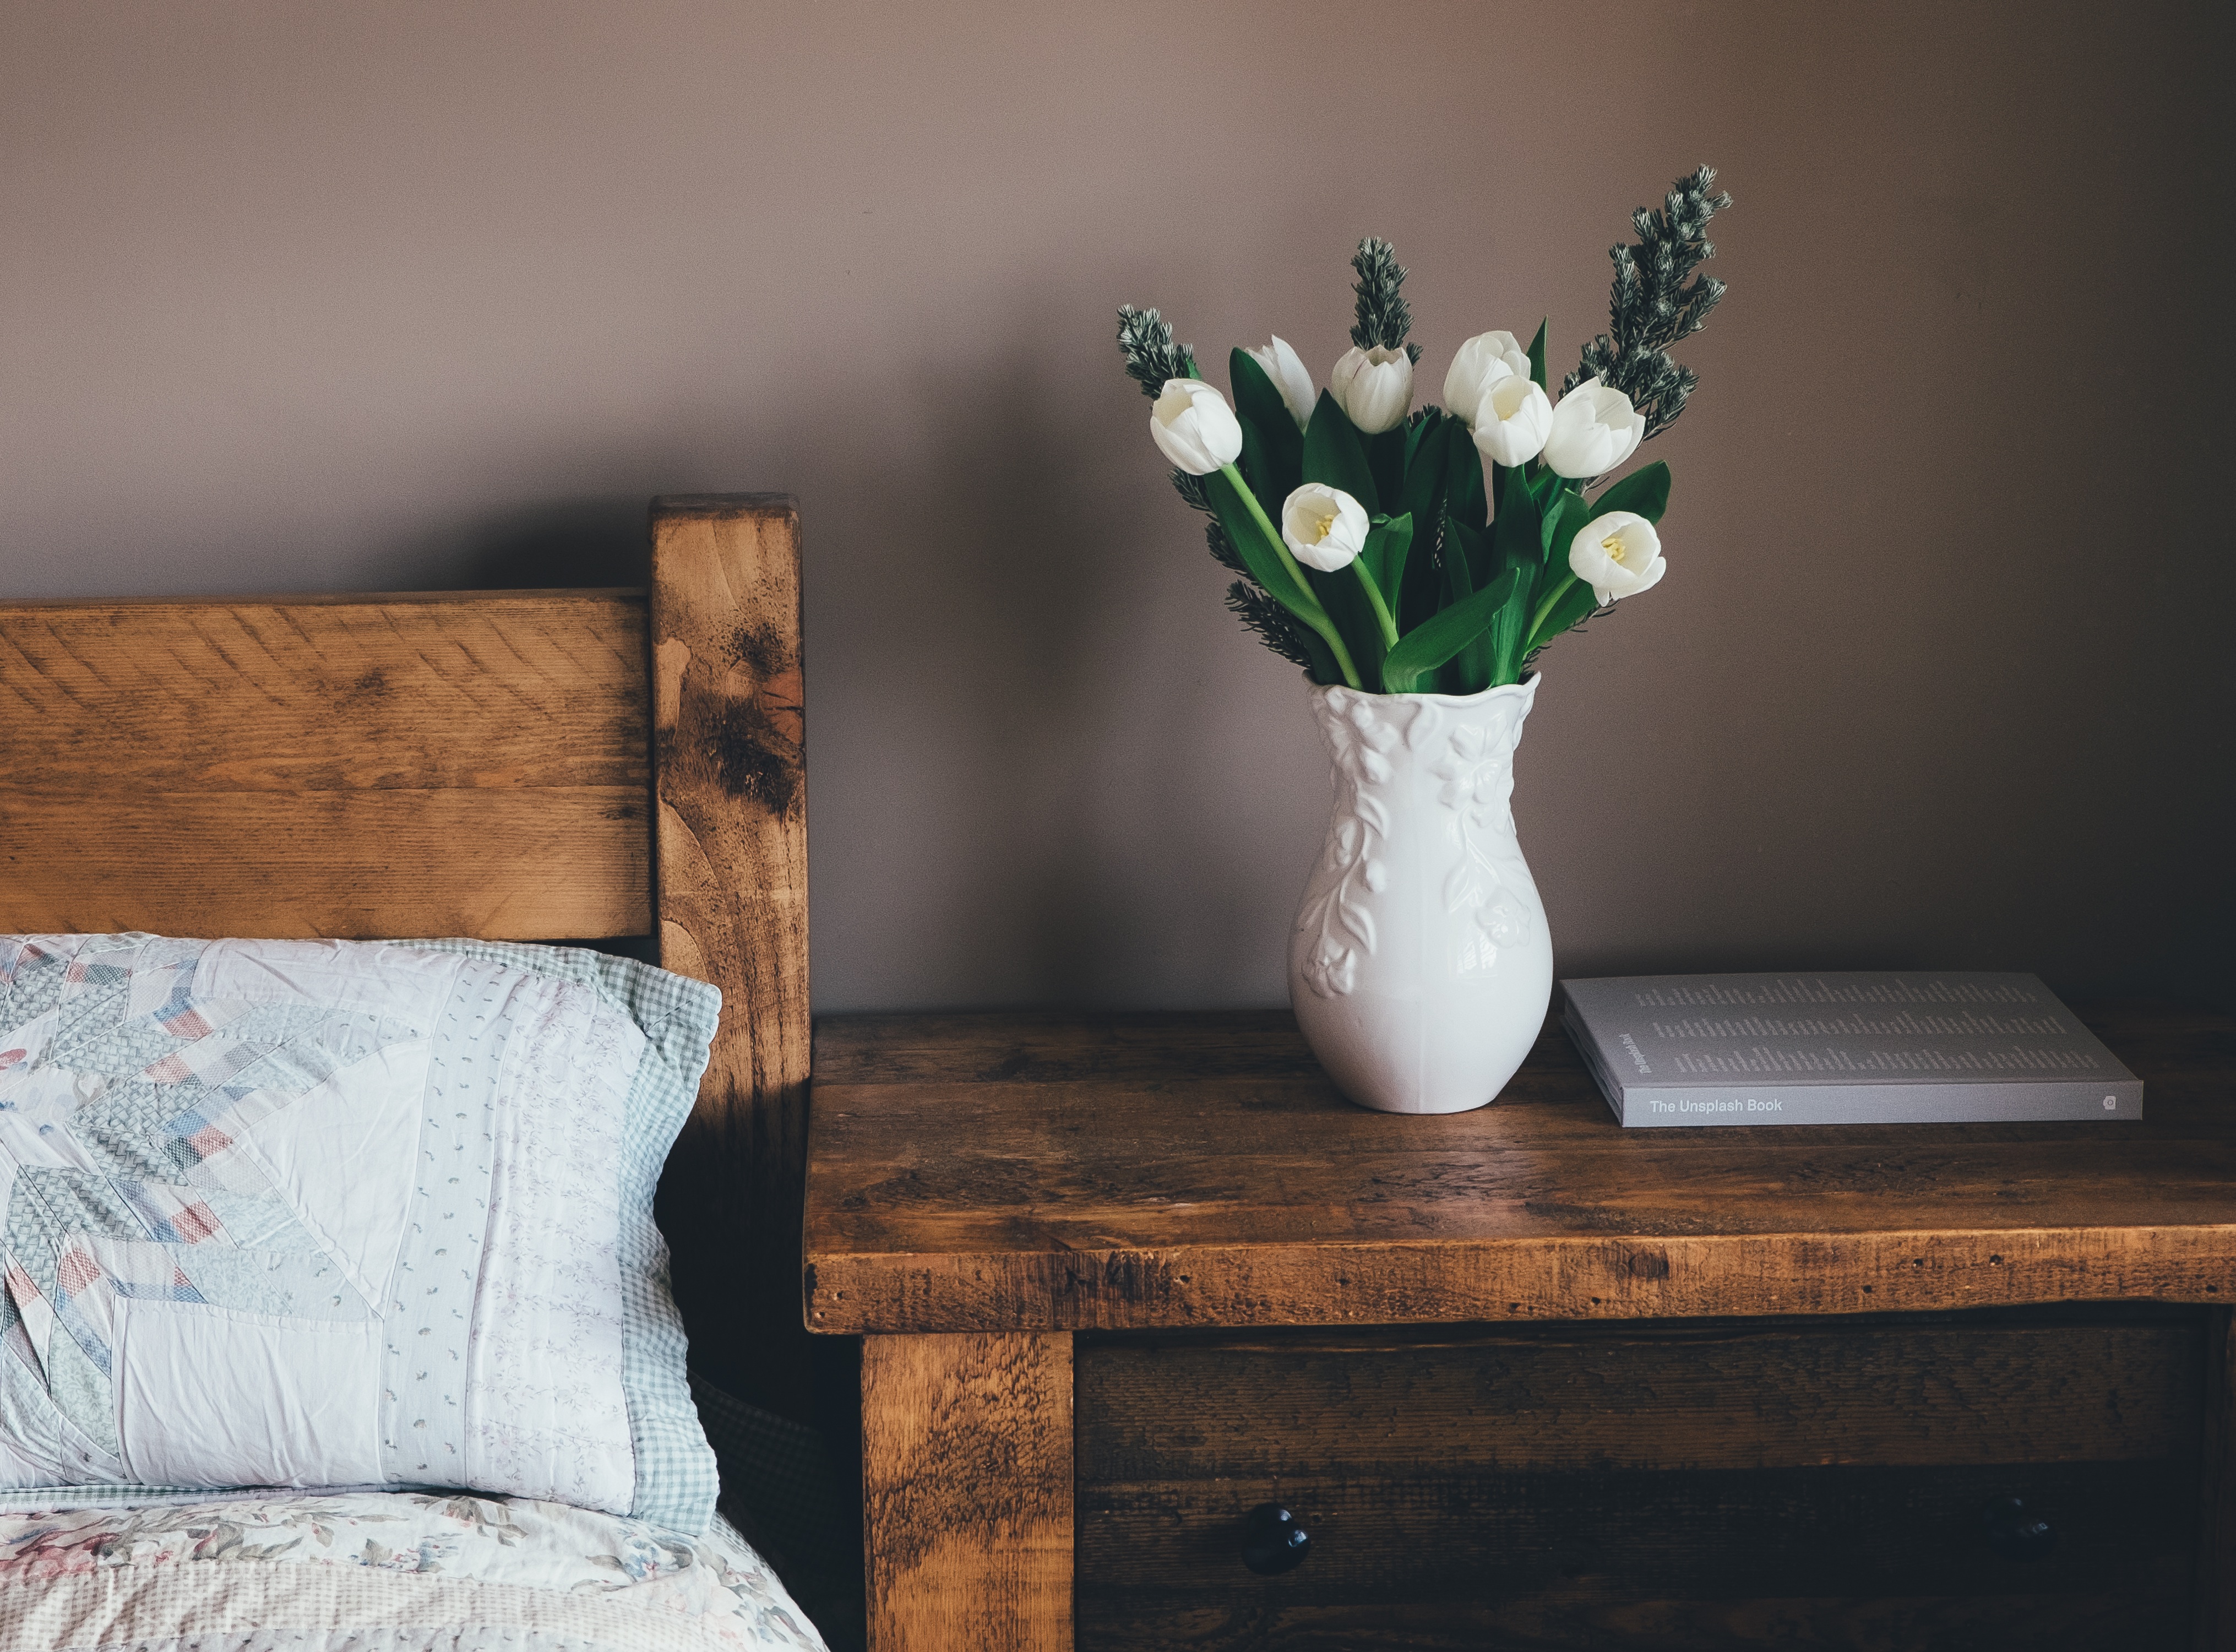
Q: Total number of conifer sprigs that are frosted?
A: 3